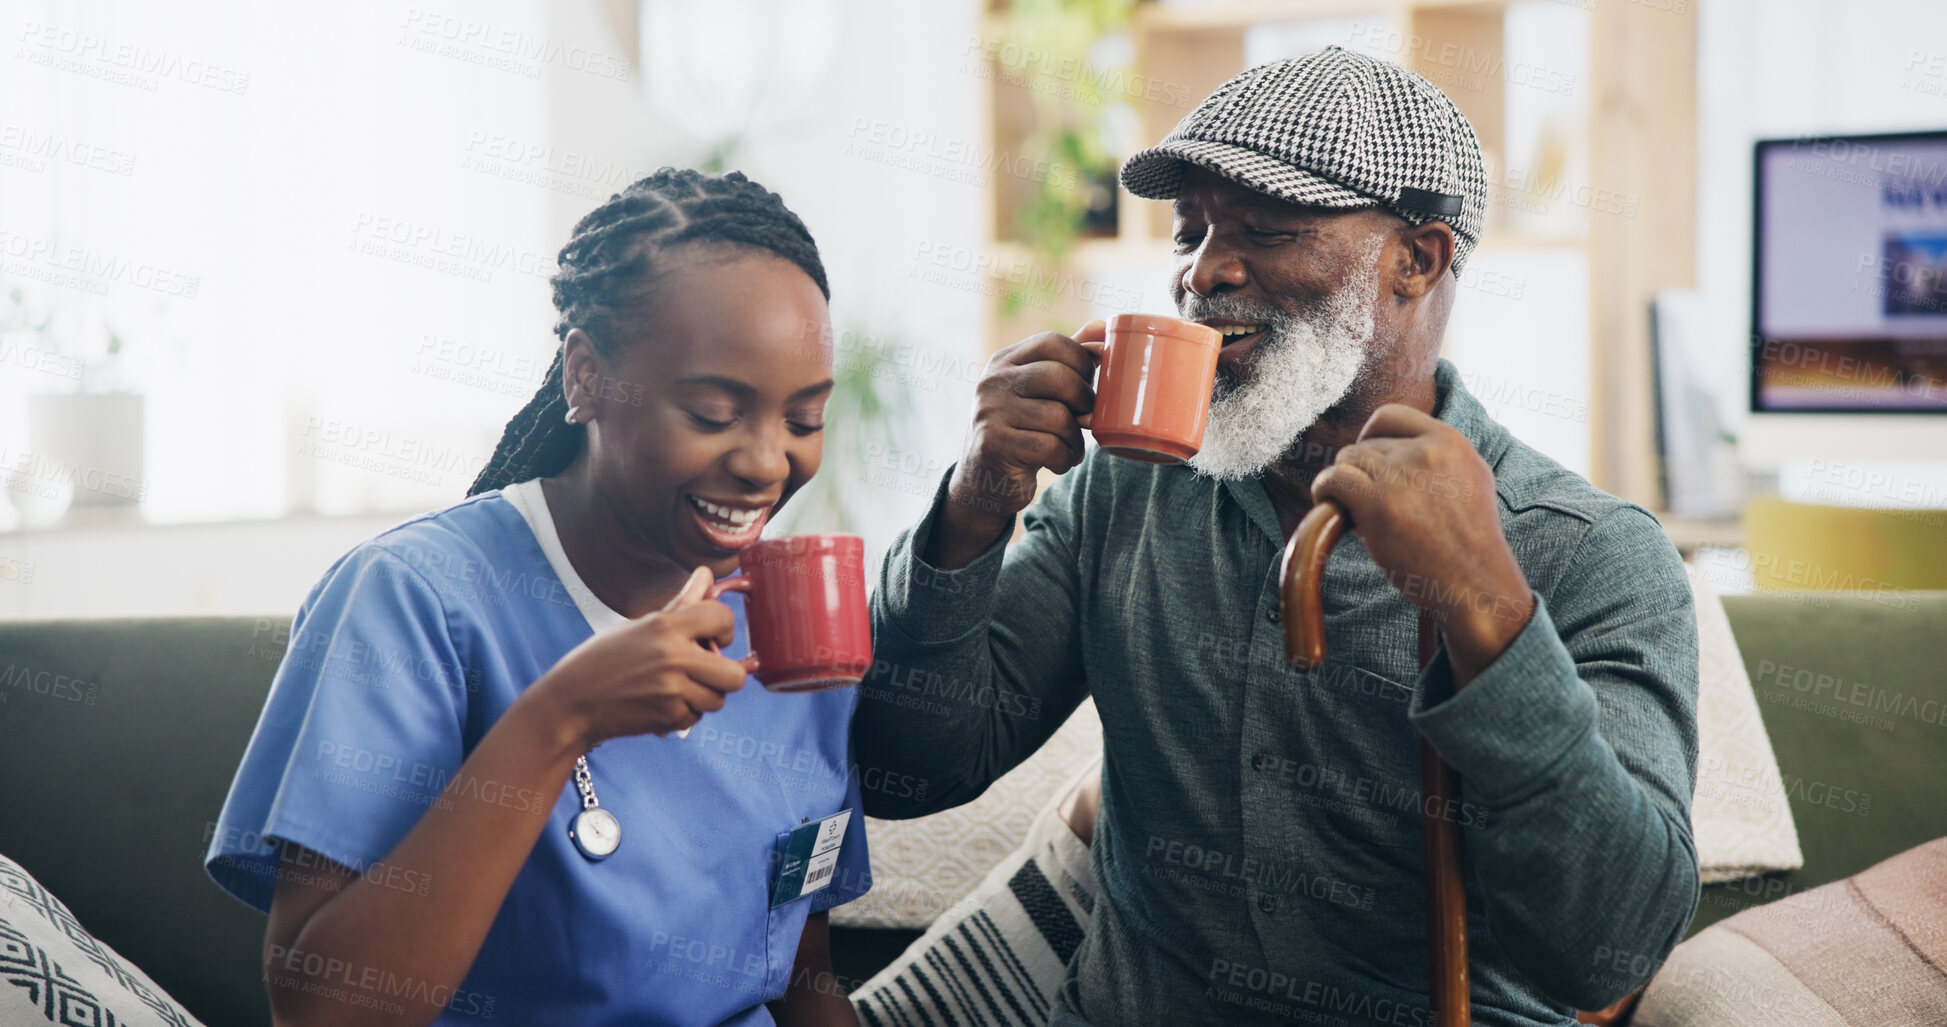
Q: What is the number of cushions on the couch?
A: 3